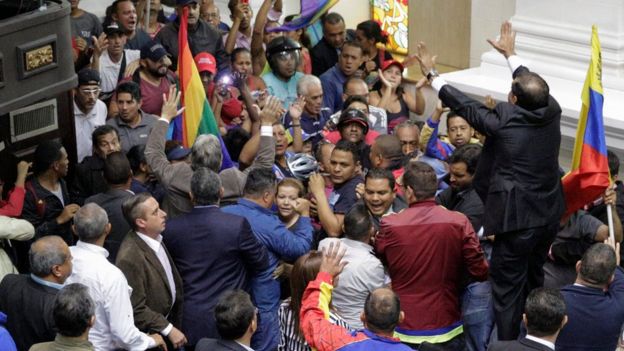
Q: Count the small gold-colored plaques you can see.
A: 1